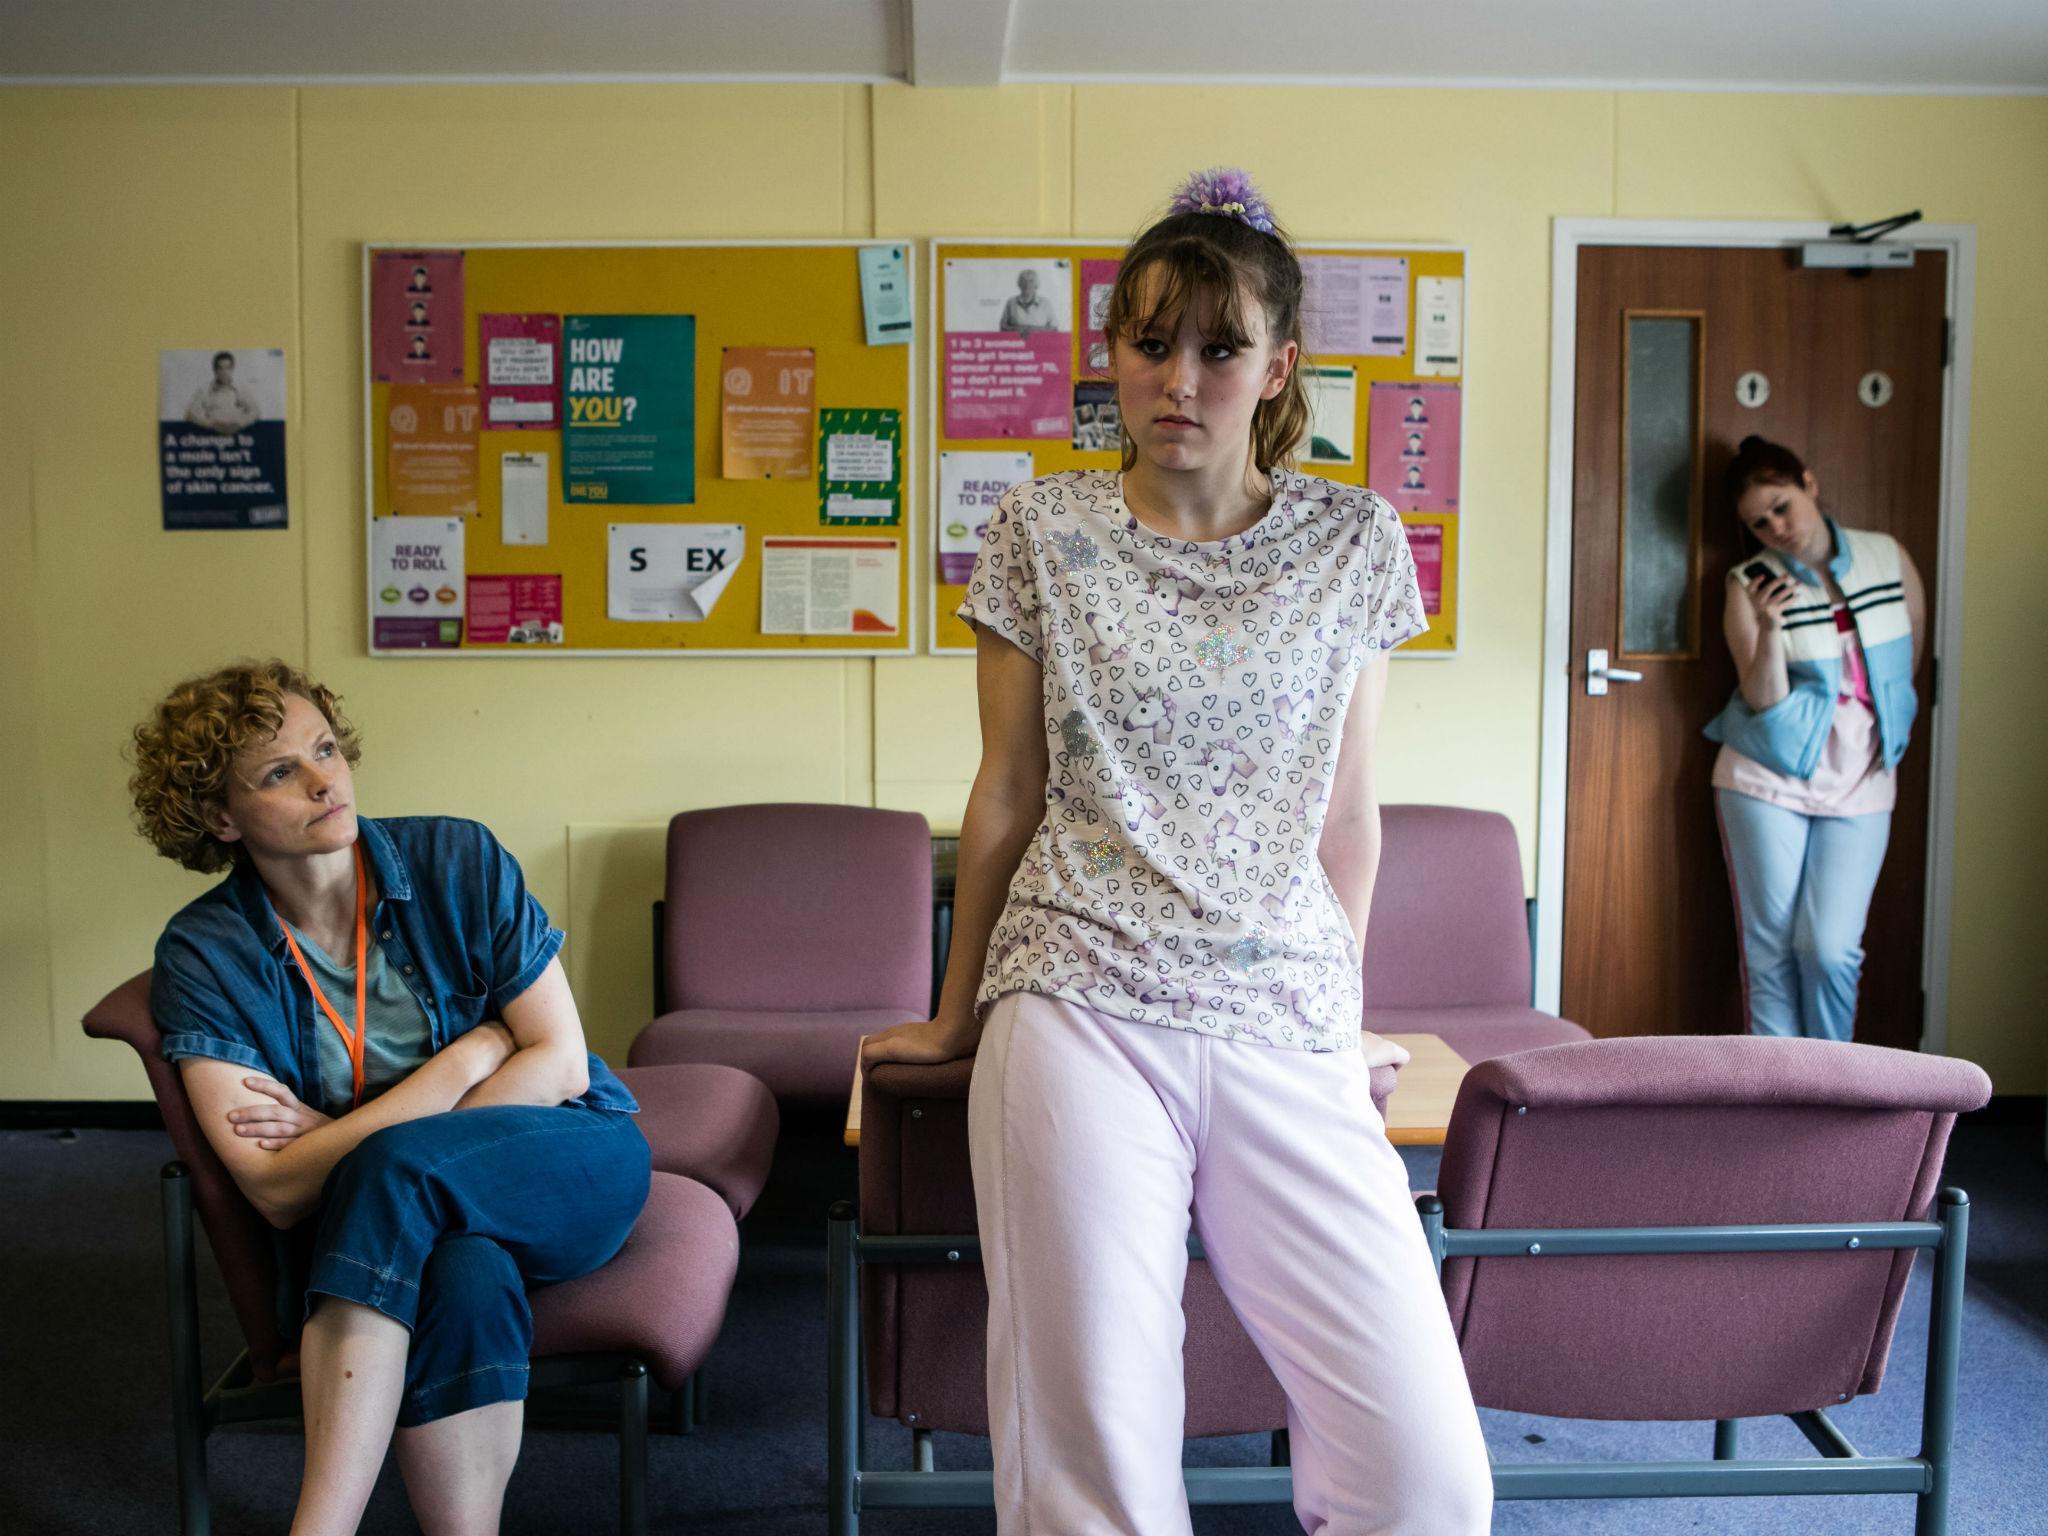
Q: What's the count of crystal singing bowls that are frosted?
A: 0